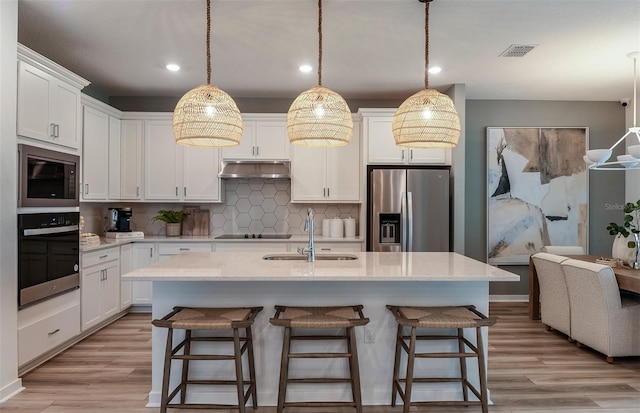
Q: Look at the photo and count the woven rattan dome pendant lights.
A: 3